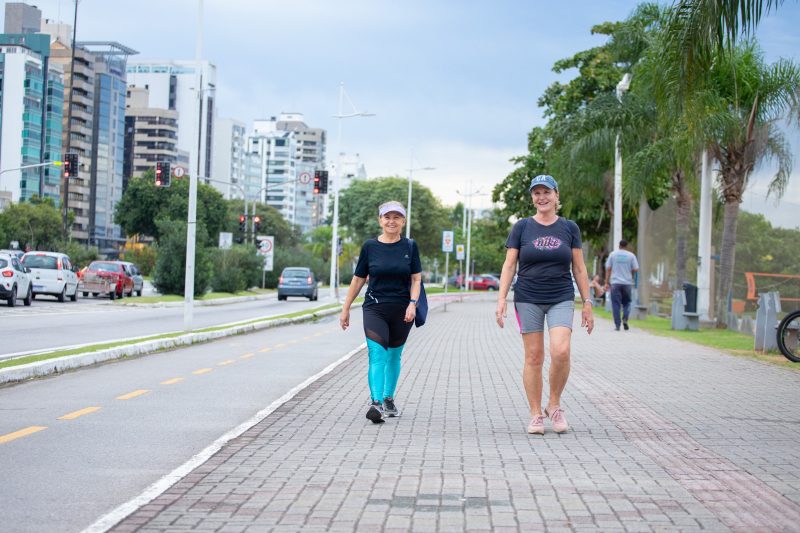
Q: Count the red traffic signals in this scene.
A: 5